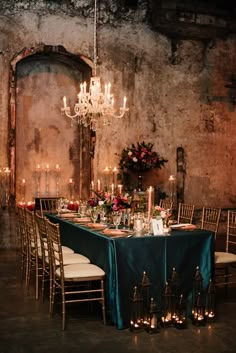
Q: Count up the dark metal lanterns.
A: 9